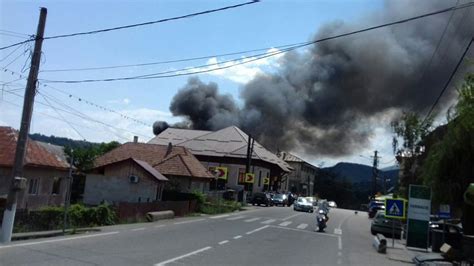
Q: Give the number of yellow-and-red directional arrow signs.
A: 3